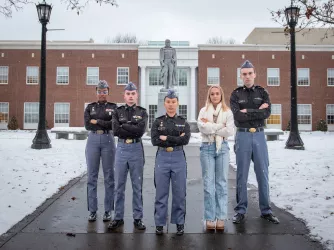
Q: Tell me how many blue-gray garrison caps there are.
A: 4